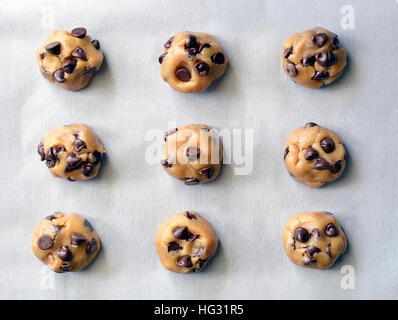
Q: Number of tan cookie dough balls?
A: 9